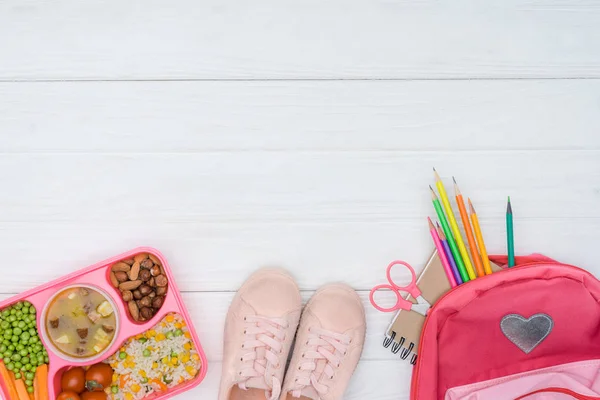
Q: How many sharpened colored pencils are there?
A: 7